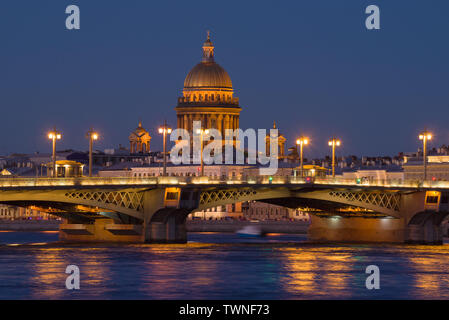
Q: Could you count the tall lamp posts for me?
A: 7